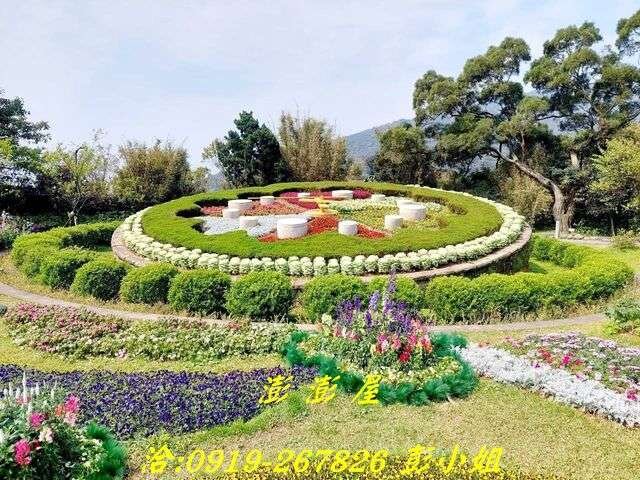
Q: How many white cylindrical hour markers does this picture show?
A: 12